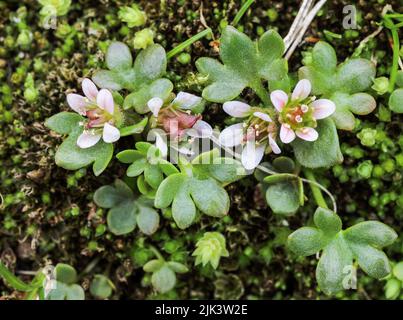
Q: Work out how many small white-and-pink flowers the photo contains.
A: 4